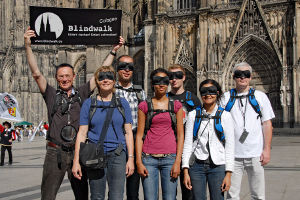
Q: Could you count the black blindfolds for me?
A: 6